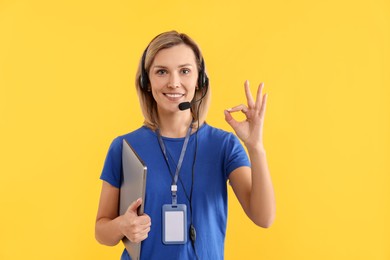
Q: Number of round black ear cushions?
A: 2